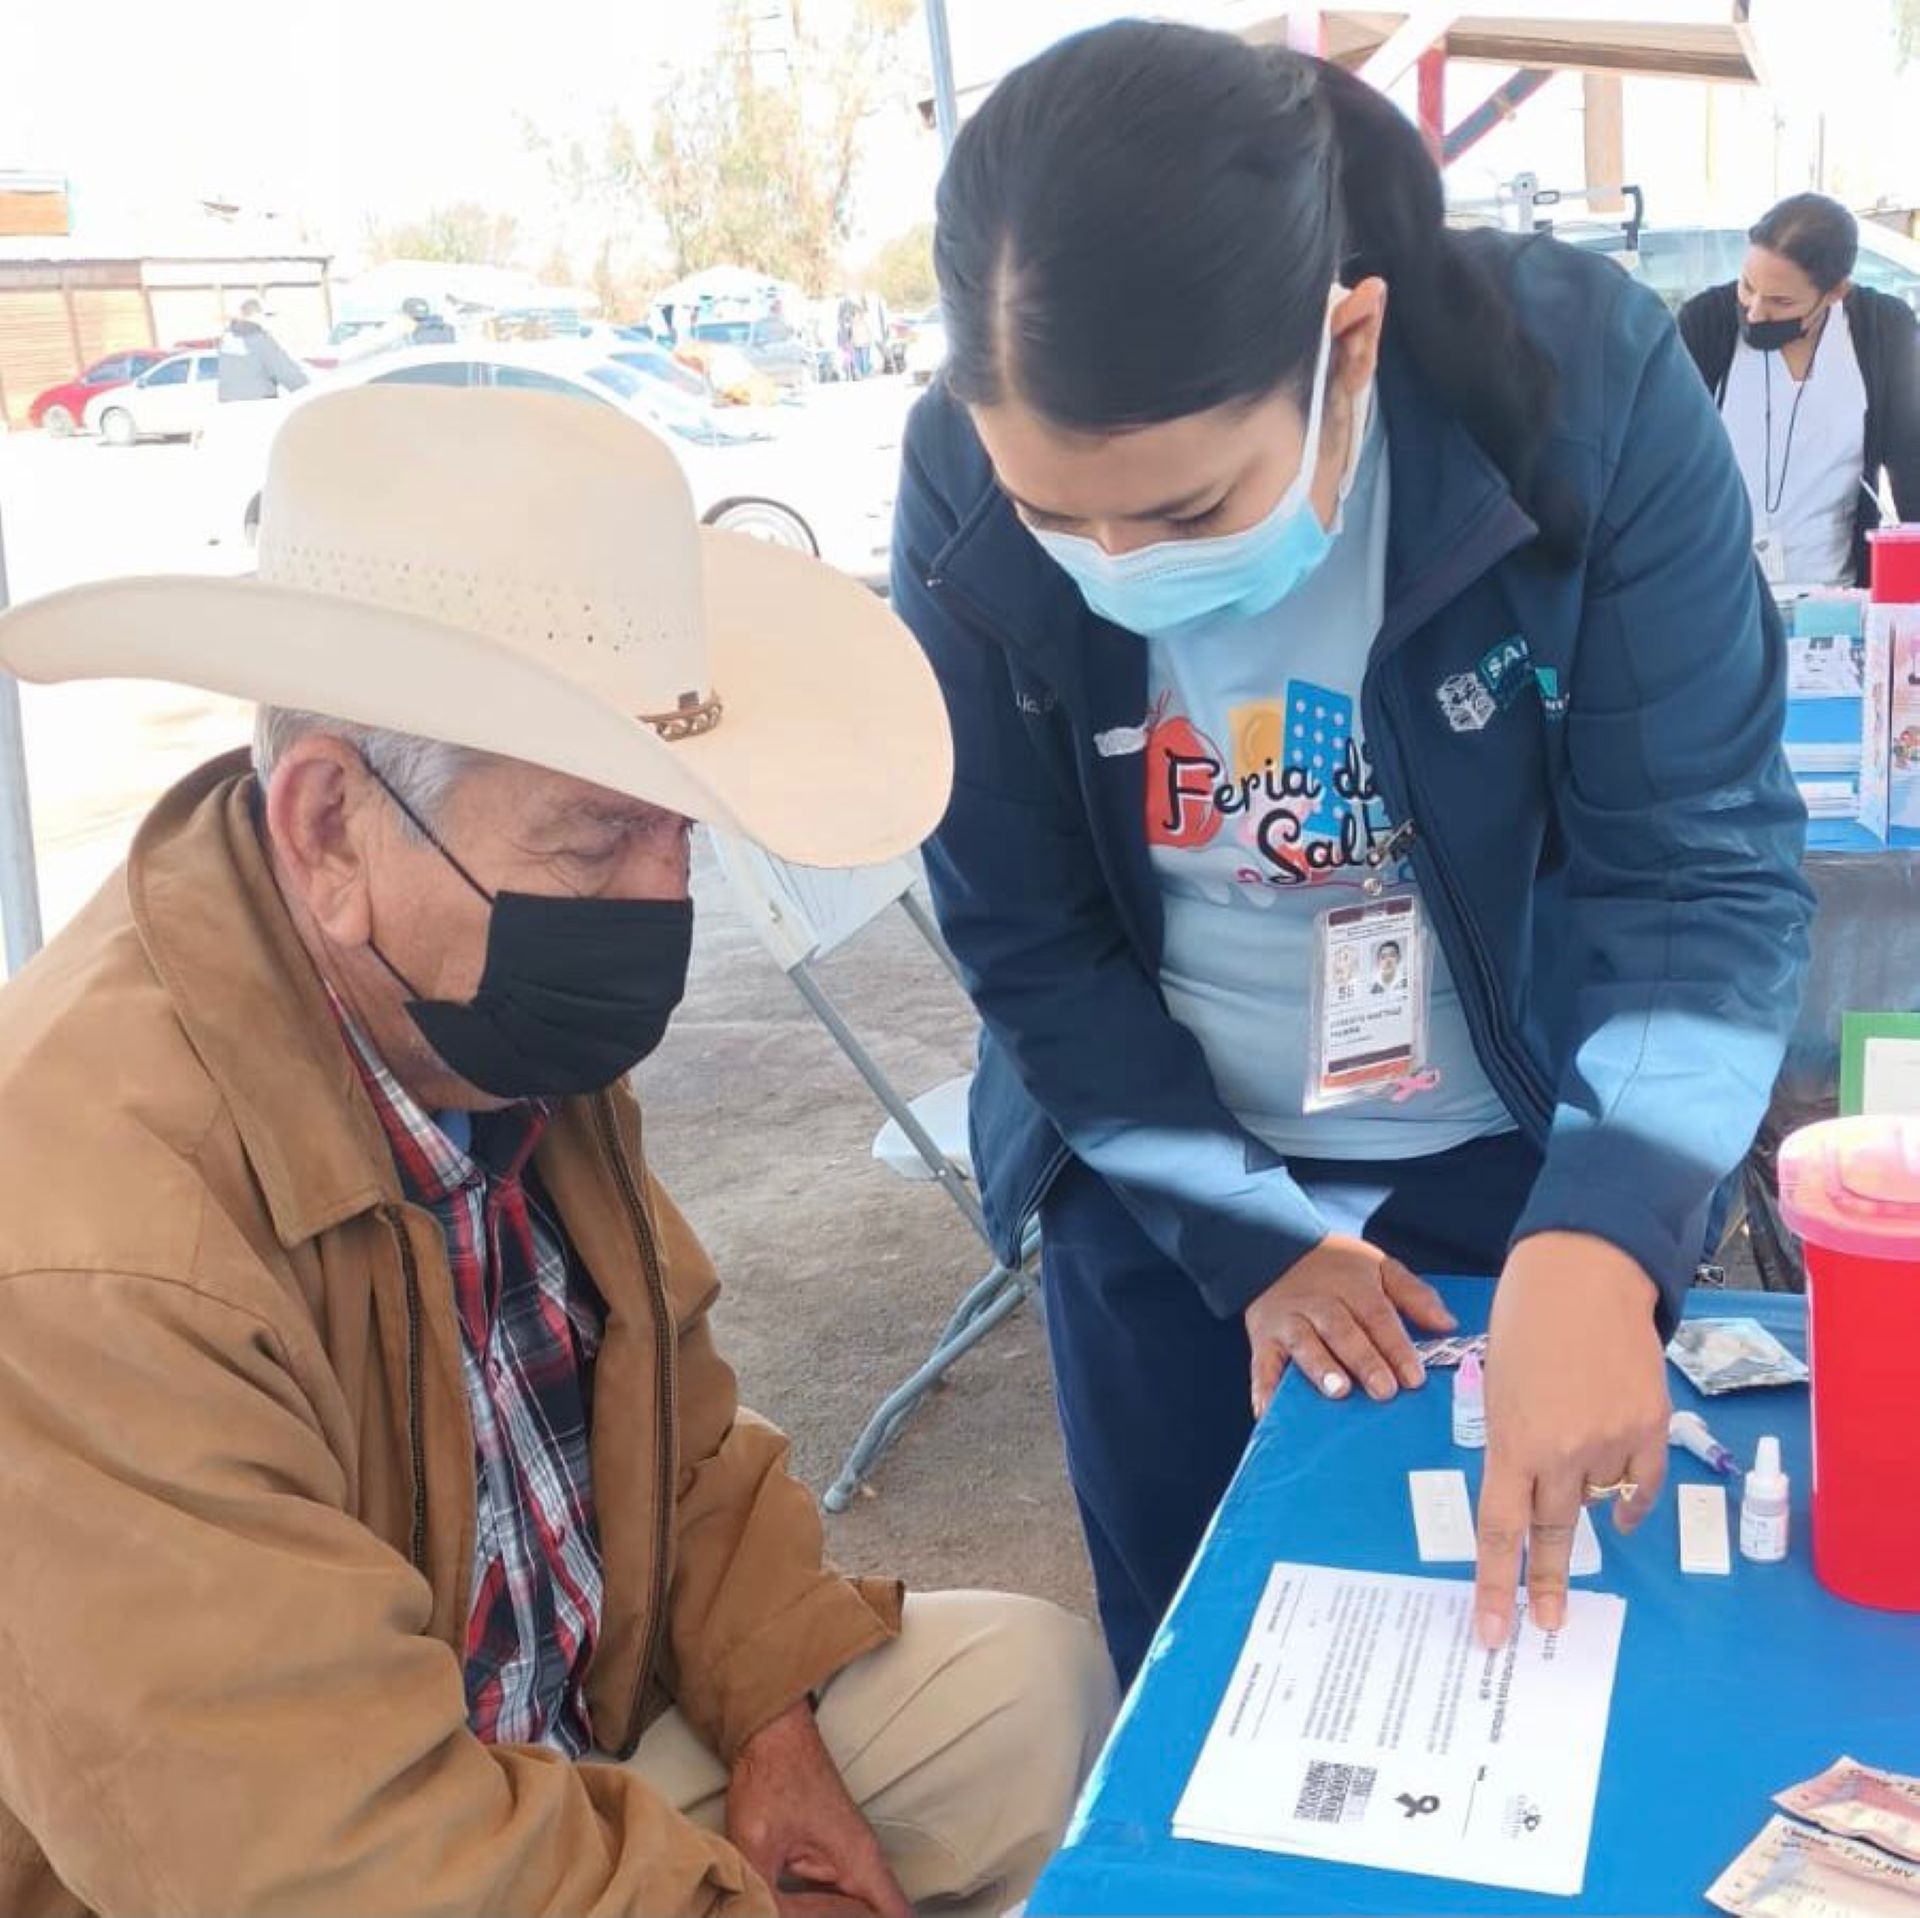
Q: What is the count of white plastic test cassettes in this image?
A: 3